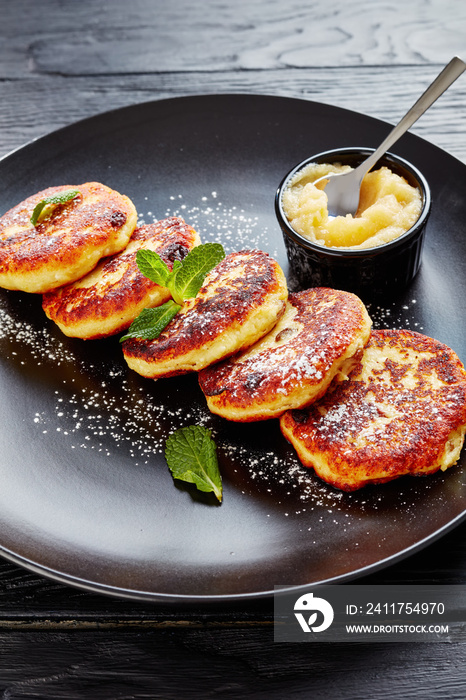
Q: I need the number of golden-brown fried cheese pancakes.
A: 5